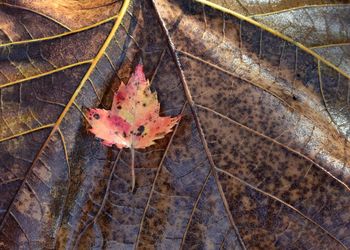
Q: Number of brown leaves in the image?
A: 1